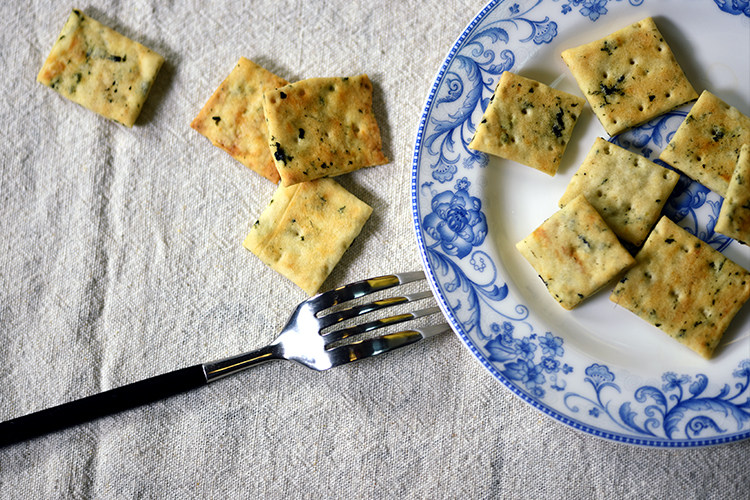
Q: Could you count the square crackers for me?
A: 11